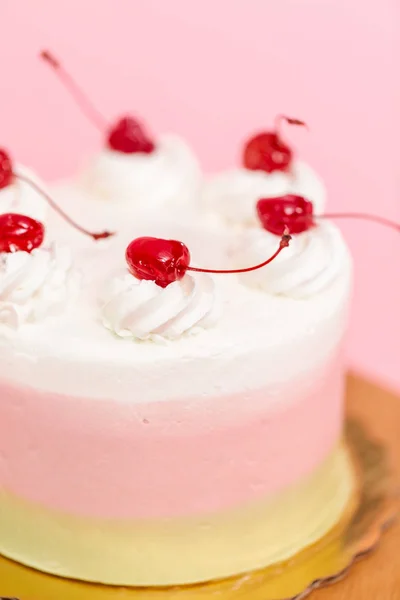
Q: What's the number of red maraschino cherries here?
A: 6